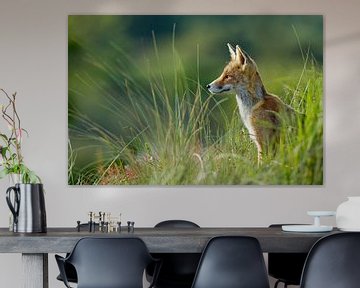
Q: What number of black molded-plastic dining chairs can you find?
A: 6